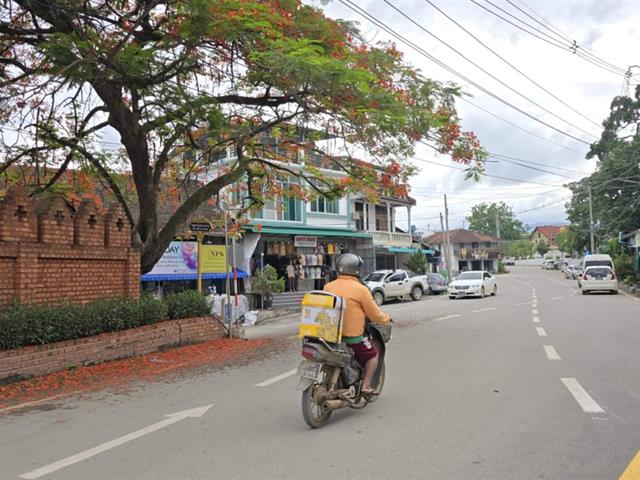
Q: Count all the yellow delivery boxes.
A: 1